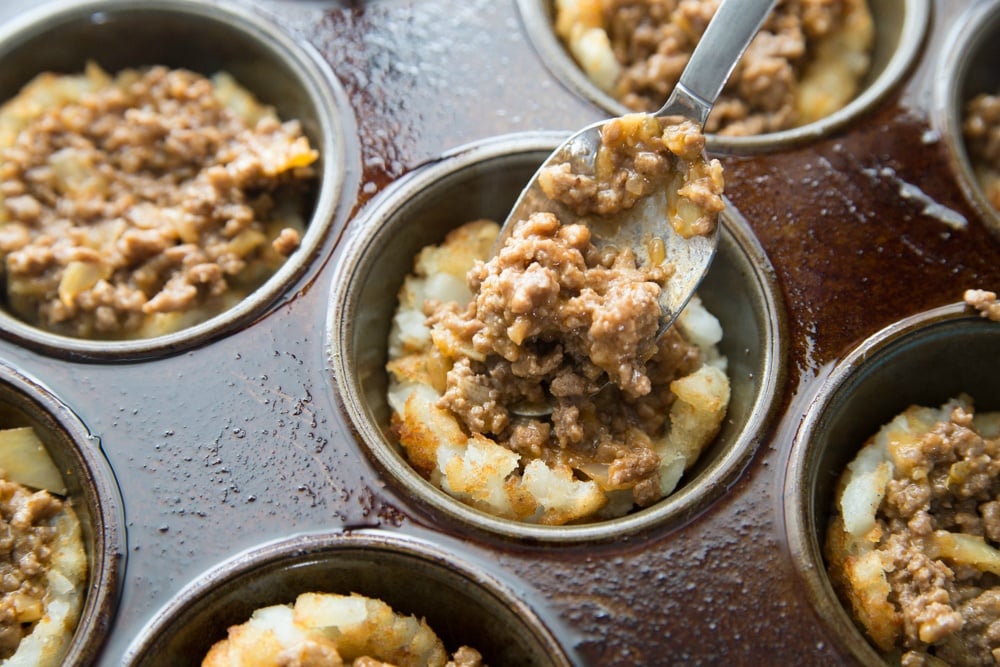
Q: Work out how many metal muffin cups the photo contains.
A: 7